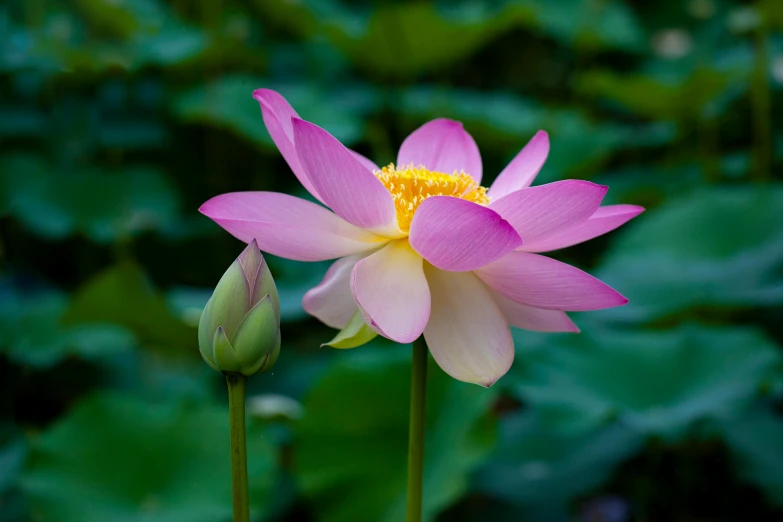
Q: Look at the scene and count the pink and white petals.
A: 14